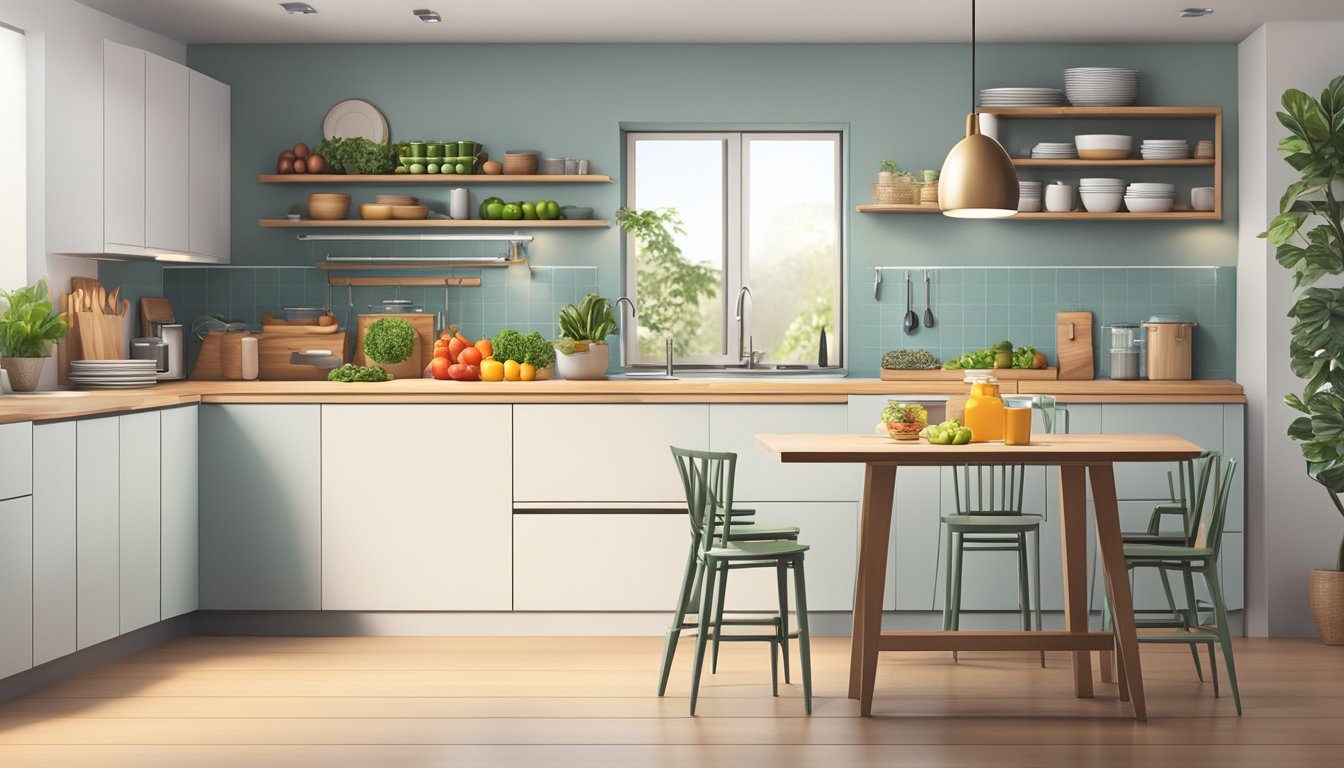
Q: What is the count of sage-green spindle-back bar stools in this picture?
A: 5